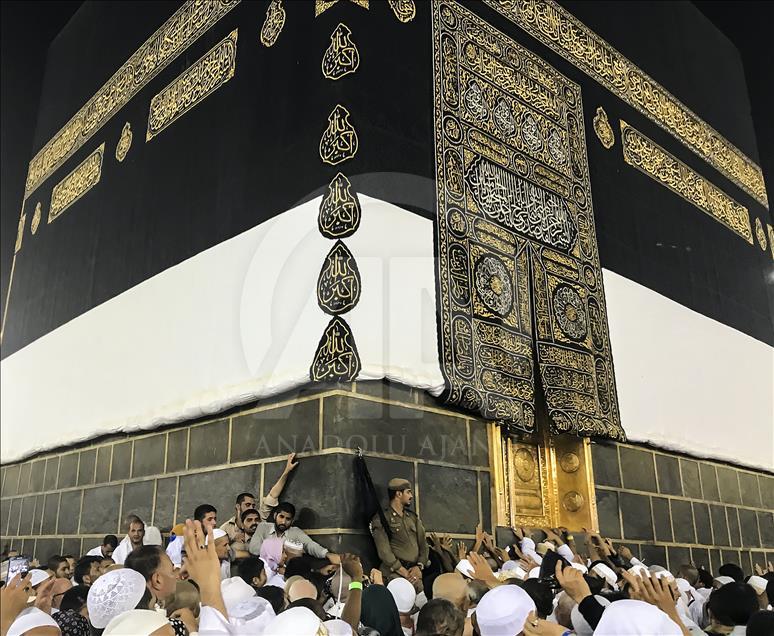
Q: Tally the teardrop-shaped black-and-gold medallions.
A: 5